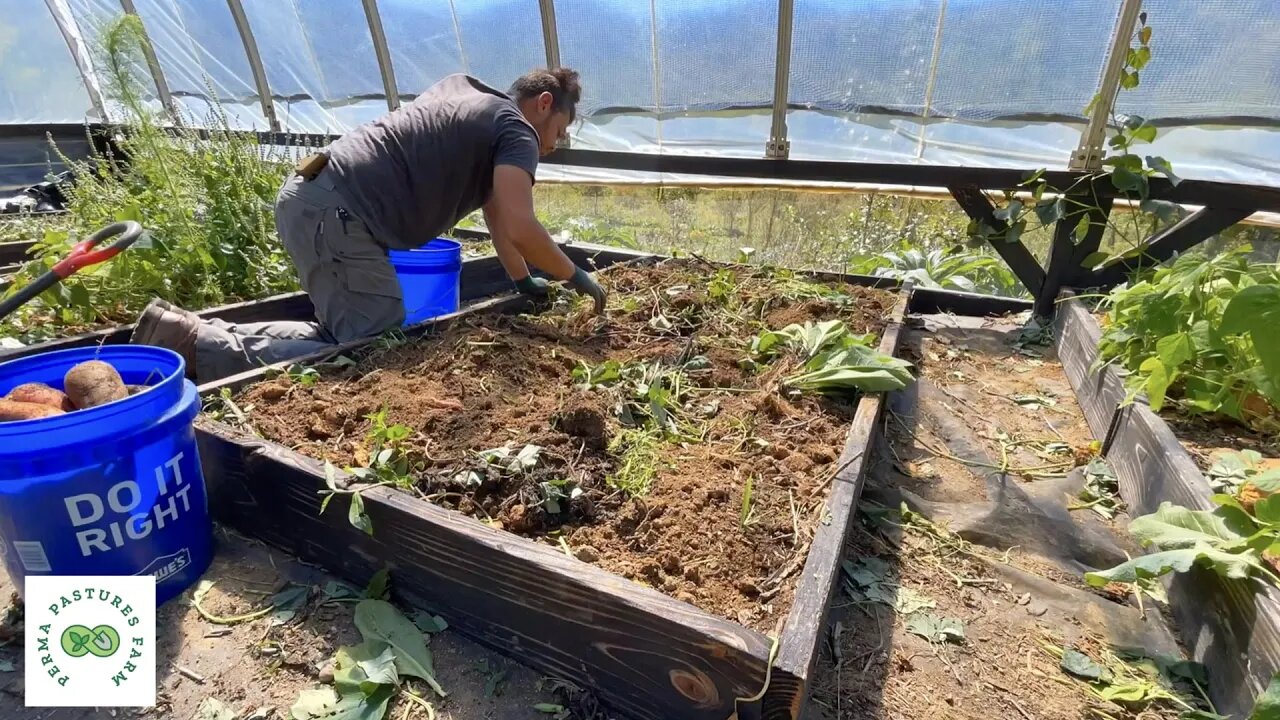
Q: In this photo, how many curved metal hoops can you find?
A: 7